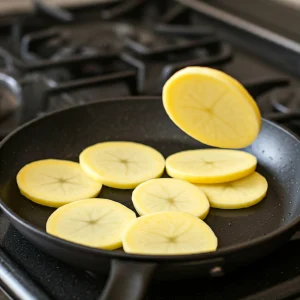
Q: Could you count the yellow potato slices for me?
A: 8